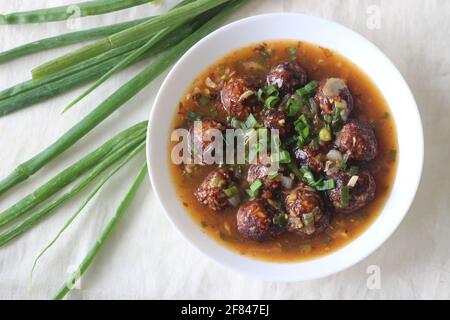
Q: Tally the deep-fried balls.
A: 12